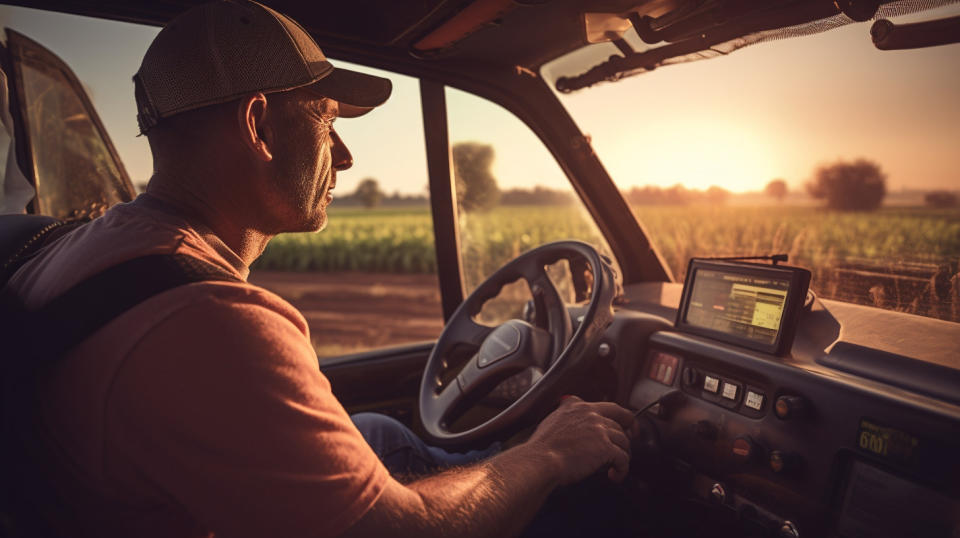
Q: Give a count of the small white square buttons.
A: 3